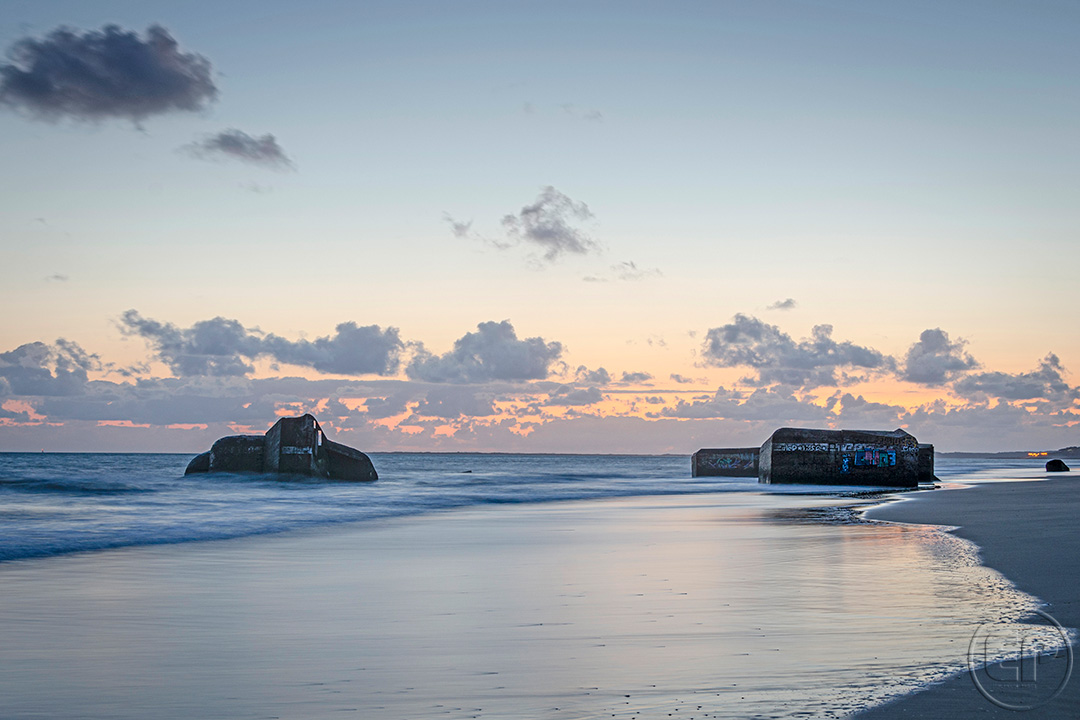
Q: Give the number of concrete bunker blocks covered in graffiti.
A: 2